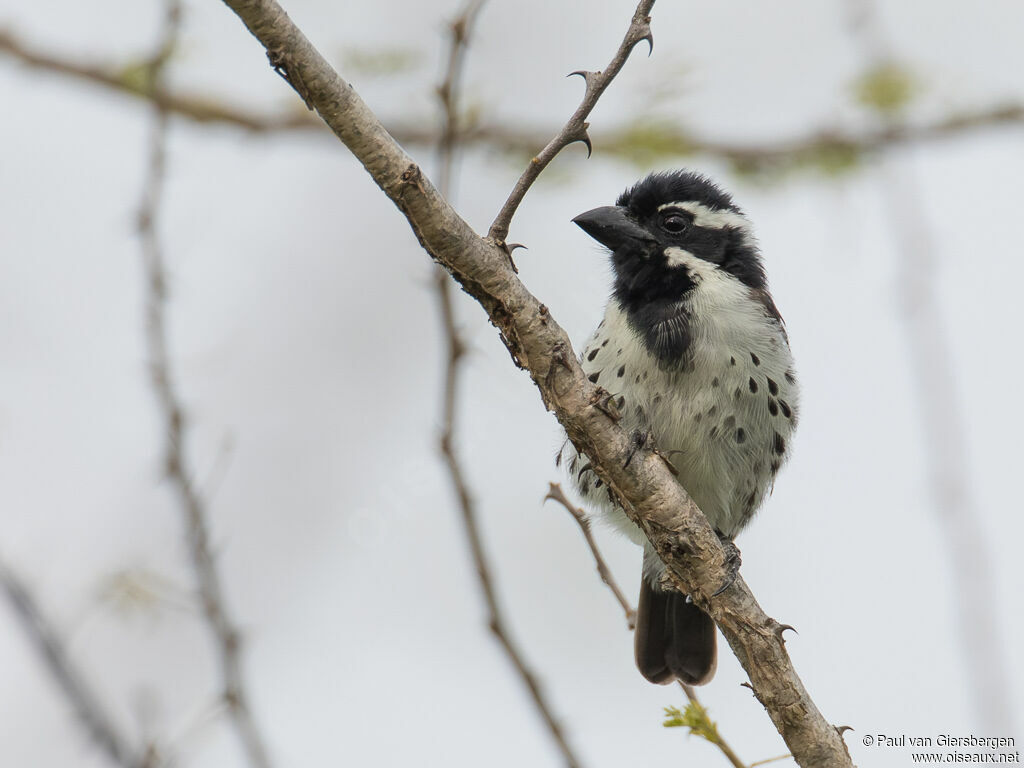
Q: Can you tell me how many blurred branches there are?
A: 5